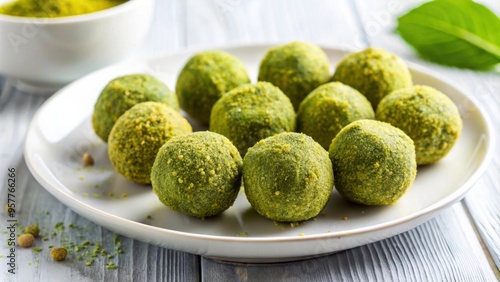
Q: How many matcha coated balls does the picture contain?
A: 11